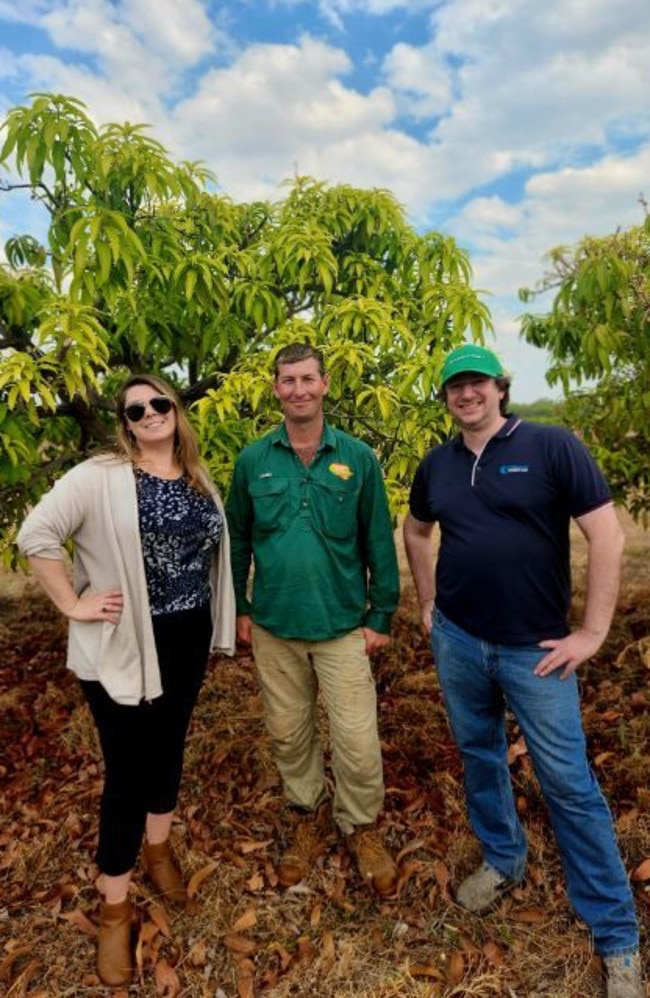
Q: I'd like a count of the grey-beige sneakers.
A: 2